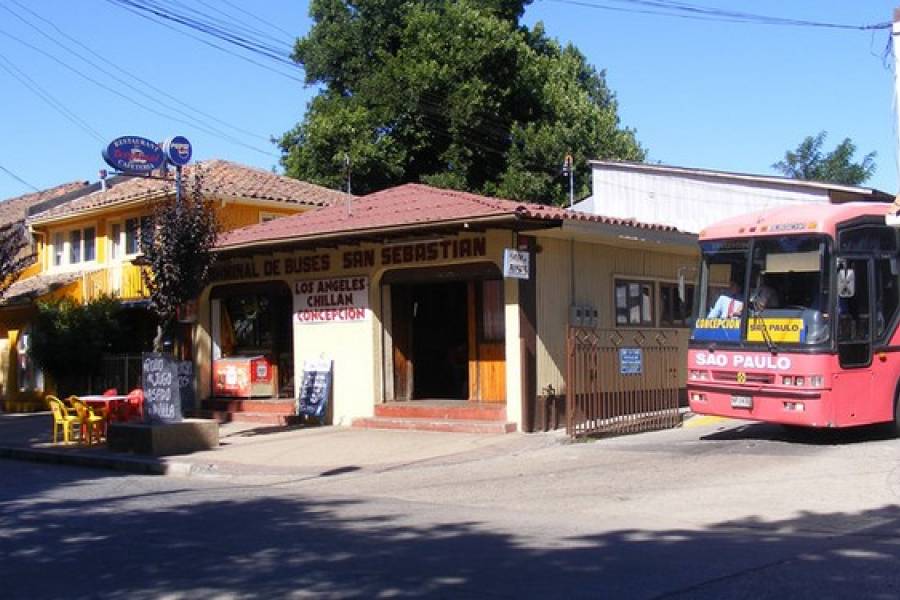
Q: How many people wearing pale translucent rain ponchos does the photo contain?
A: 0